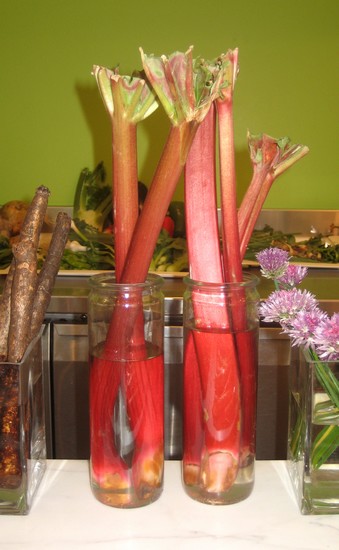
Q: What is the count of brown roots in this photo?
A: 3